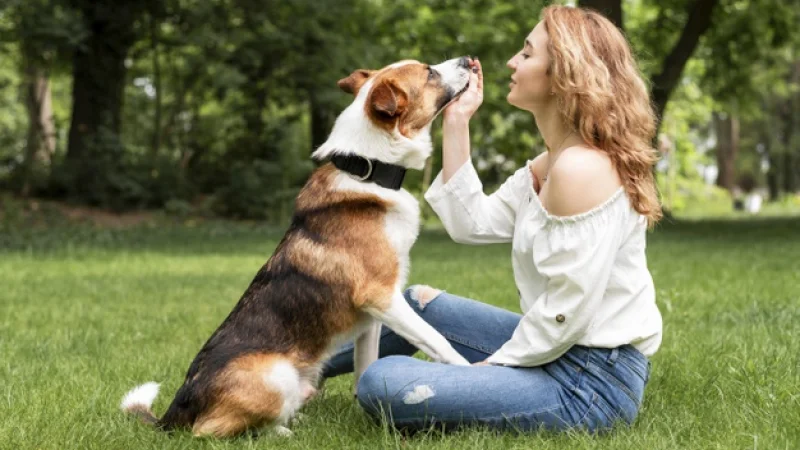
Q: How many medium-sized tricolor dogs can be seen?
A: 1